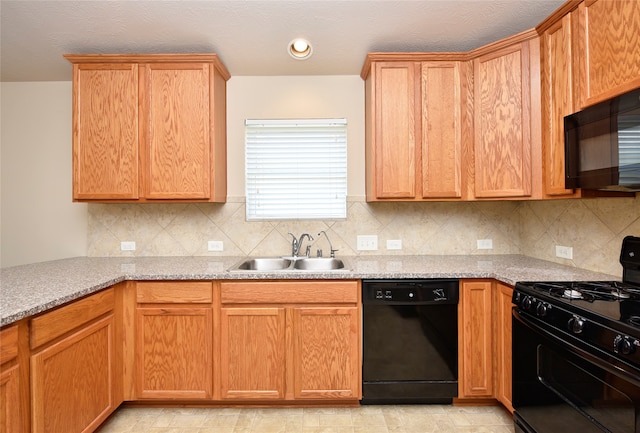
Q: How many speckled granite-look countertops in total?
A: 1